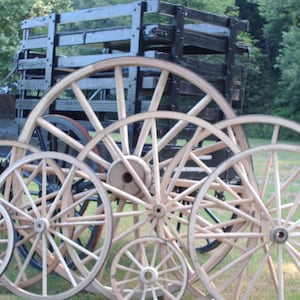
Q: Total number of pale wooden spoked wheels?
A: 8